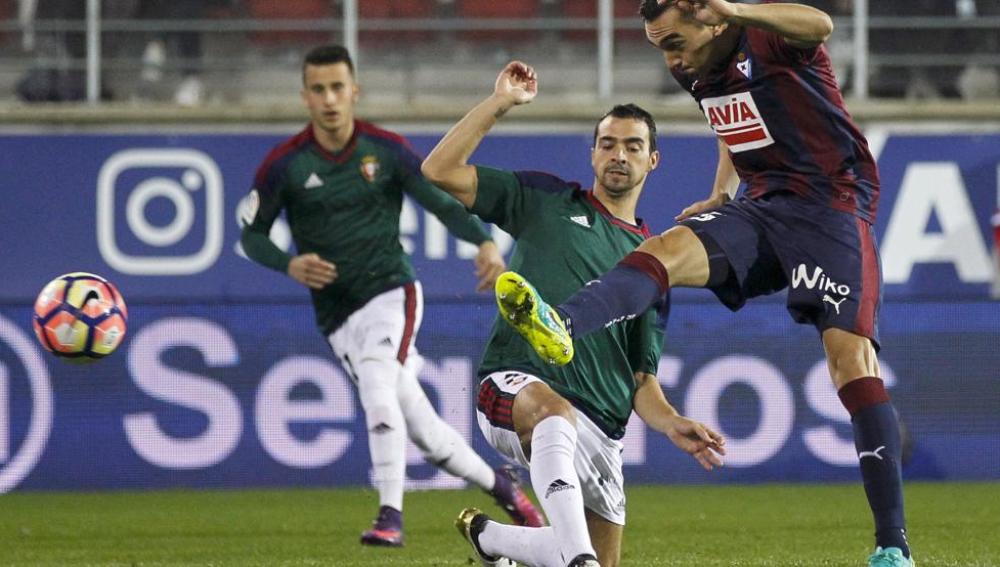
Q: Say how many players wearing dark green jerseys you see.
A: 2